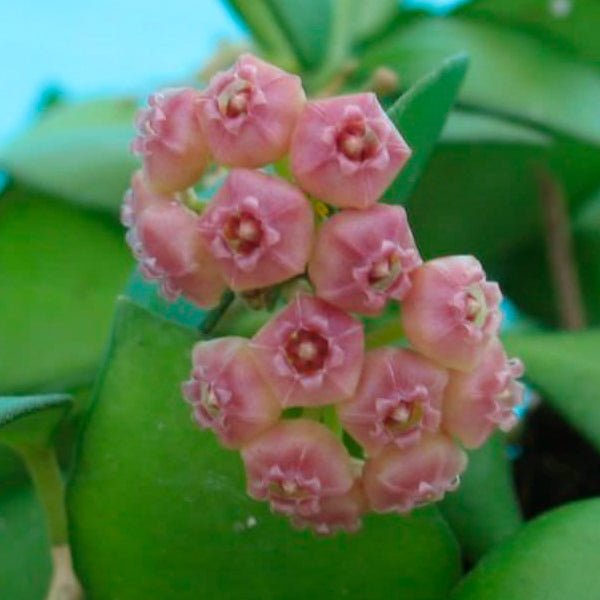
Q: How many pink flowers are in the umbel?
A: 15